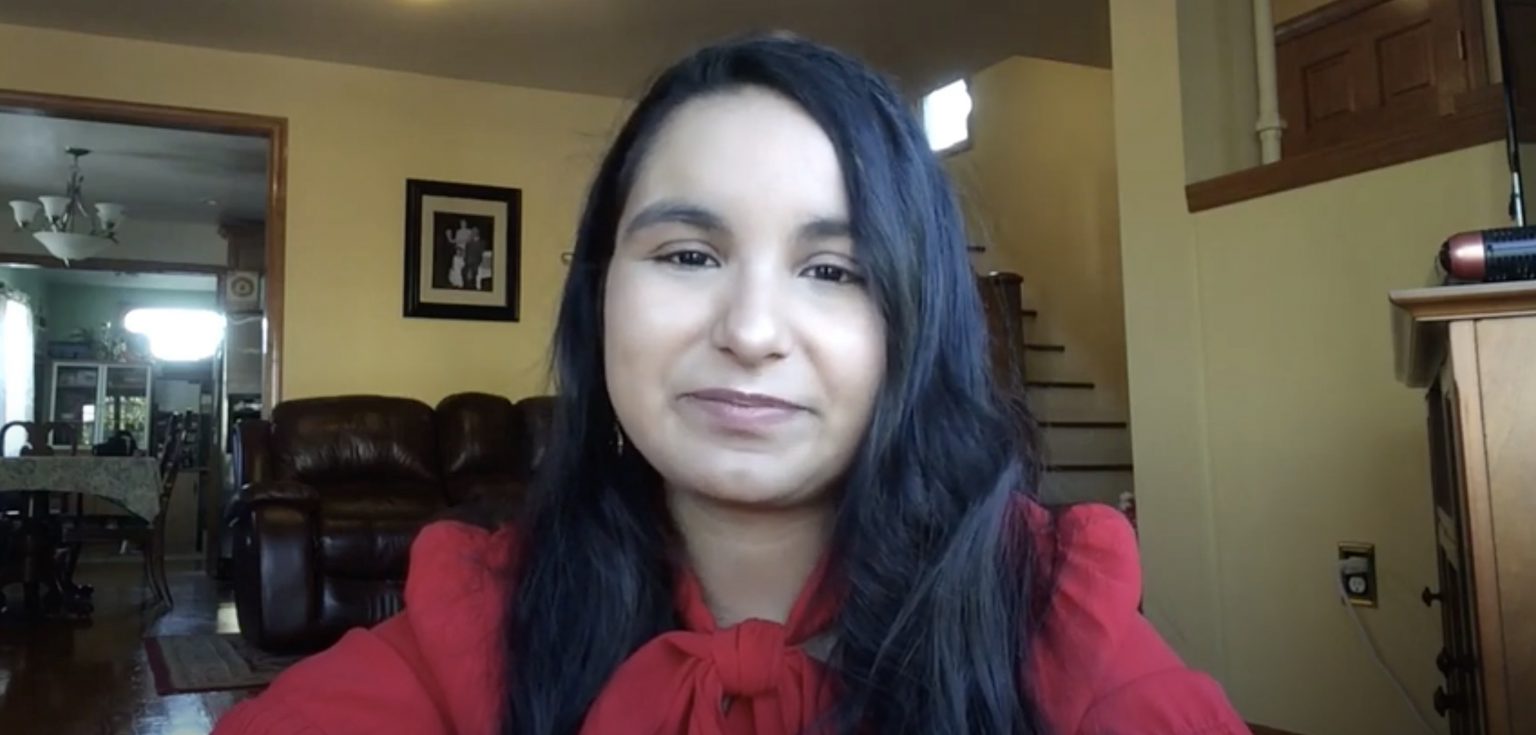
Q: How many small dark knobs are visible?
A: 3